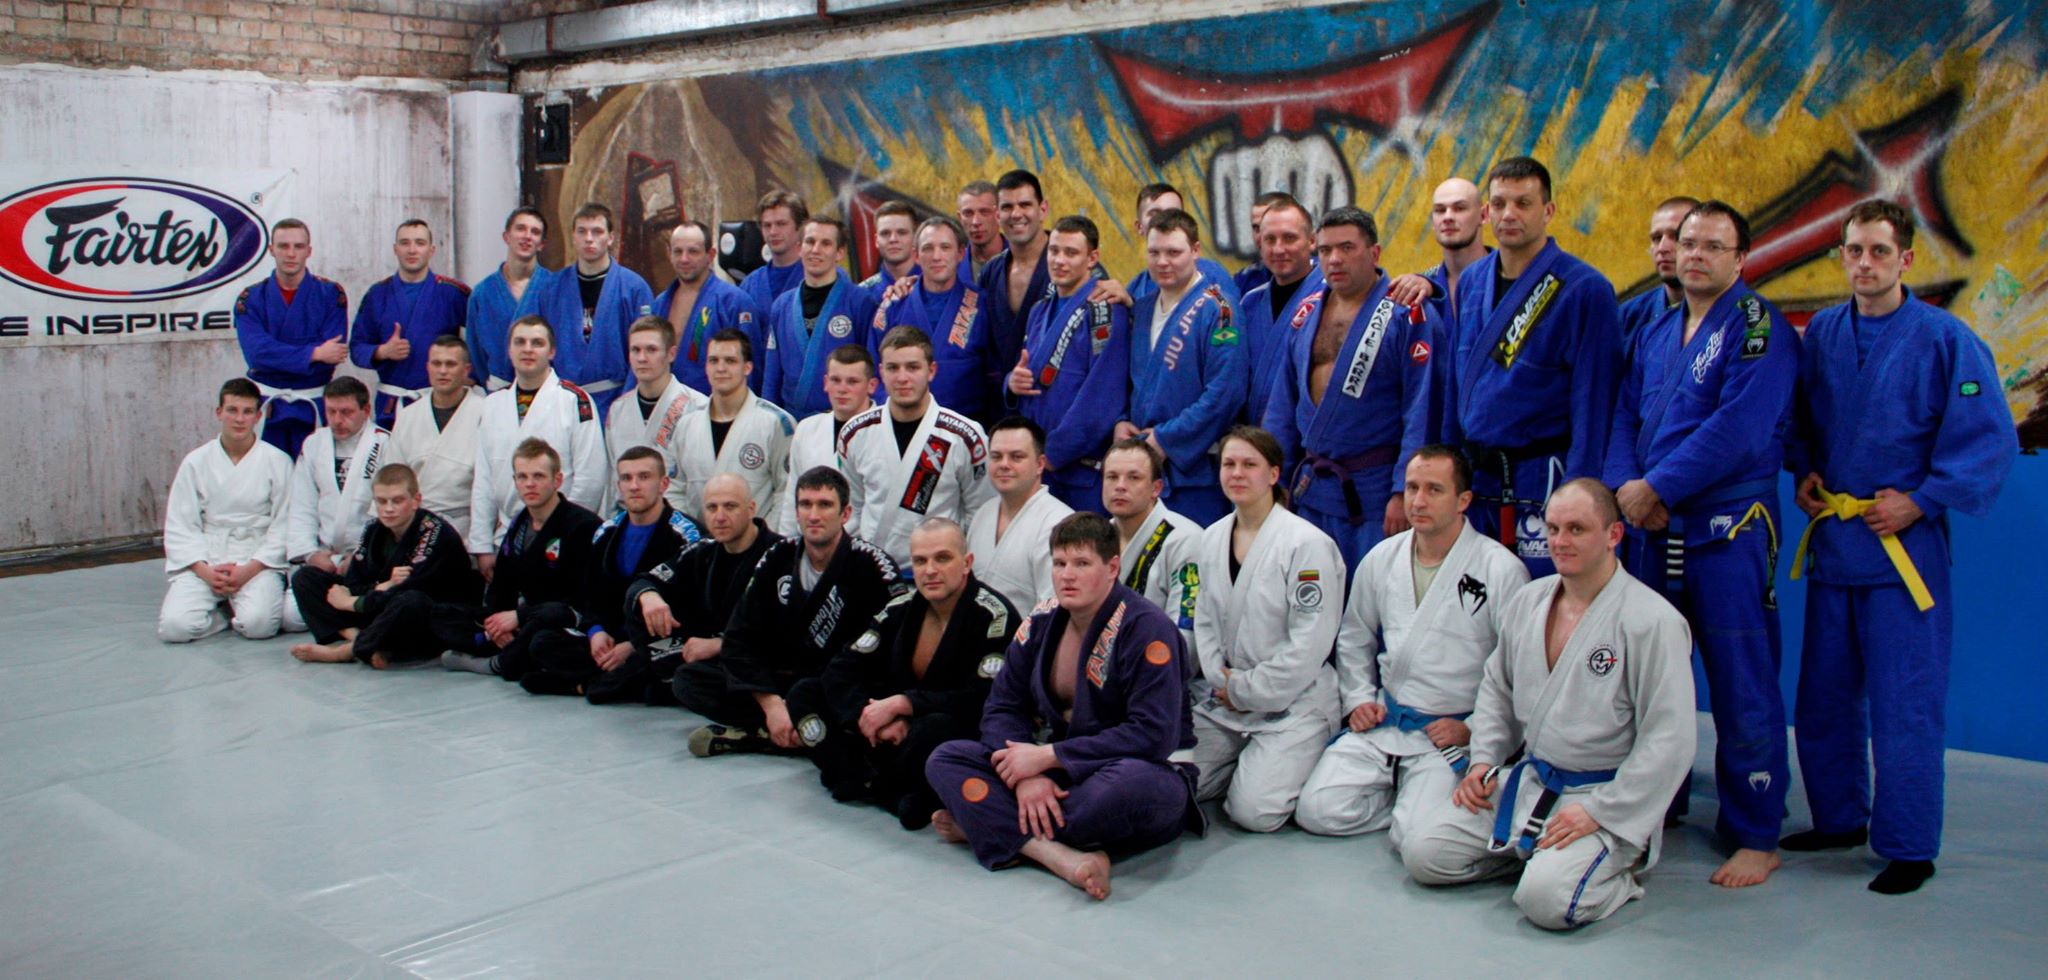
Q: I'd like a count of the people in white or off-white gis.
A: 13